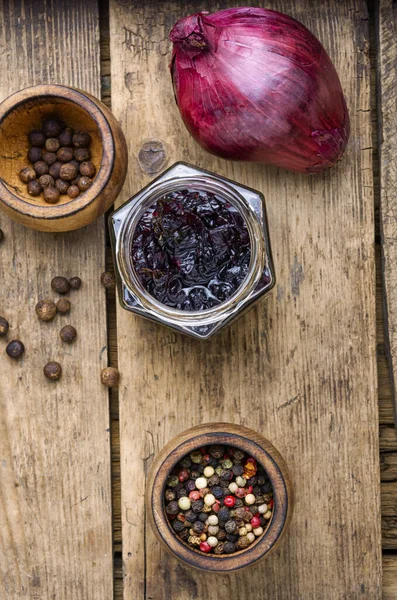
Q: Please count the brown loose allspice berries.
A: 11